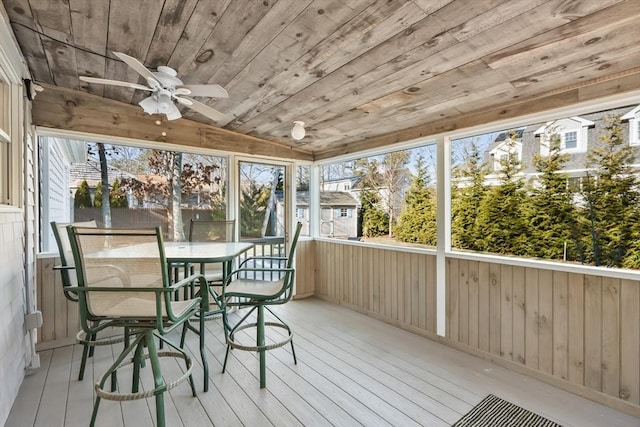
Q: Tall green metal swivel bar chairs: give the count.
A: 4